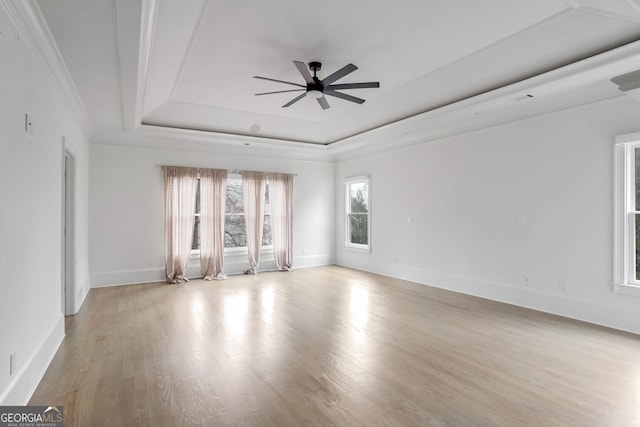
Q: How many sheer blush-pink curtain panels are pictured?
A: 4